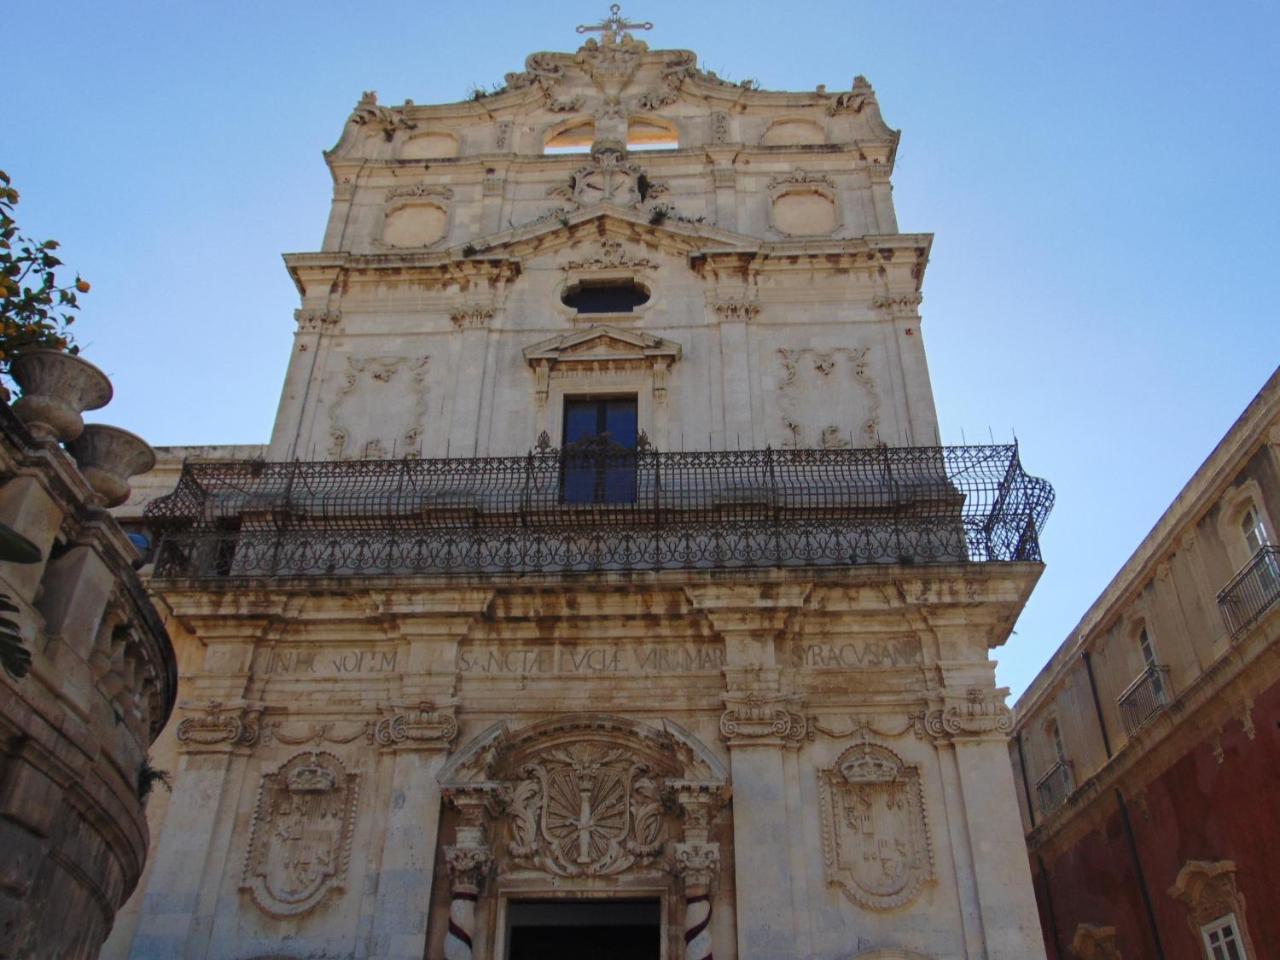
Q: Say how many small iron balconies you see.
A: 3